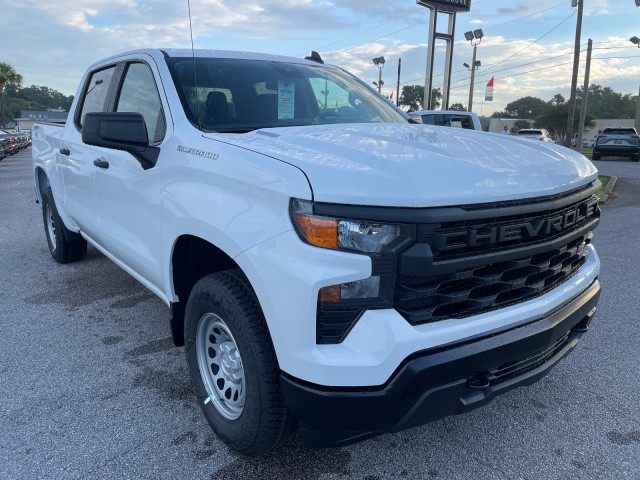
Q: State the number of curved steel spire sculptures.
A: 0